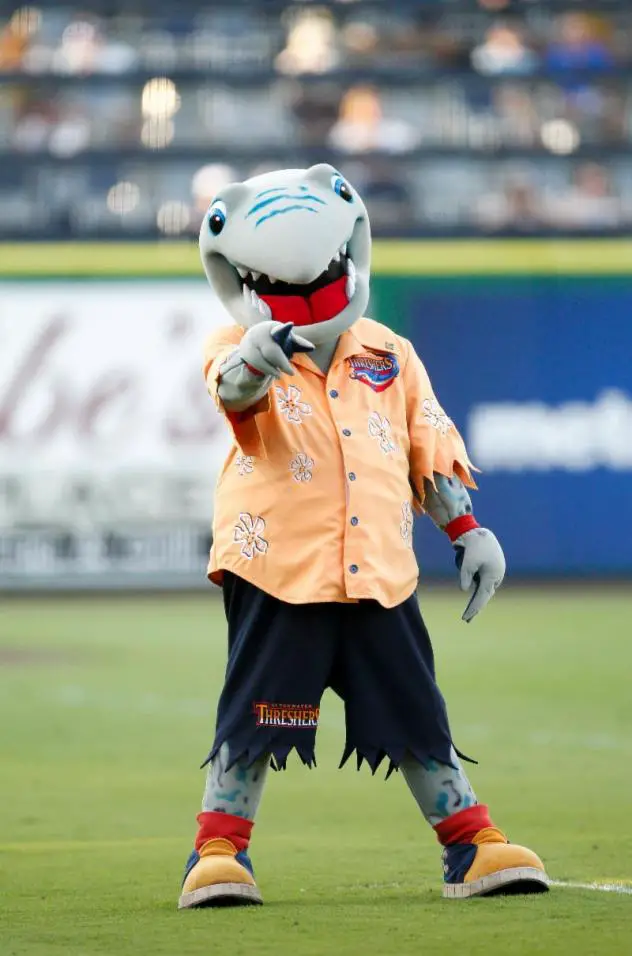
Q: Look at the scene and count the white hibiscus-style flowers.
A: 7